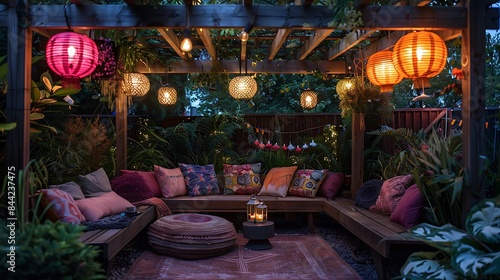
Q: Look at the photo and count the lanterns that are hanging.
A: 8